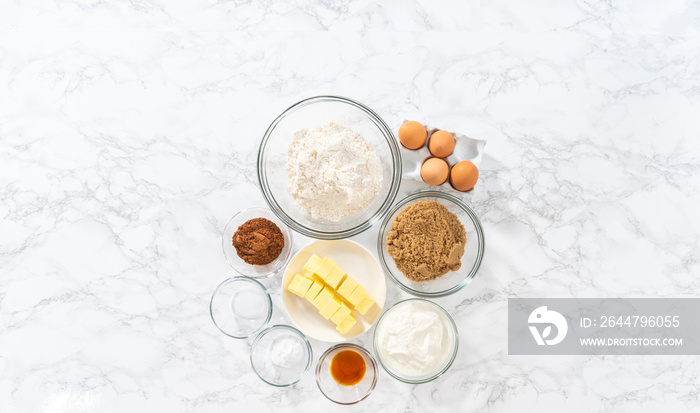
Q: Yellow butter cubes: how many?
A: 12